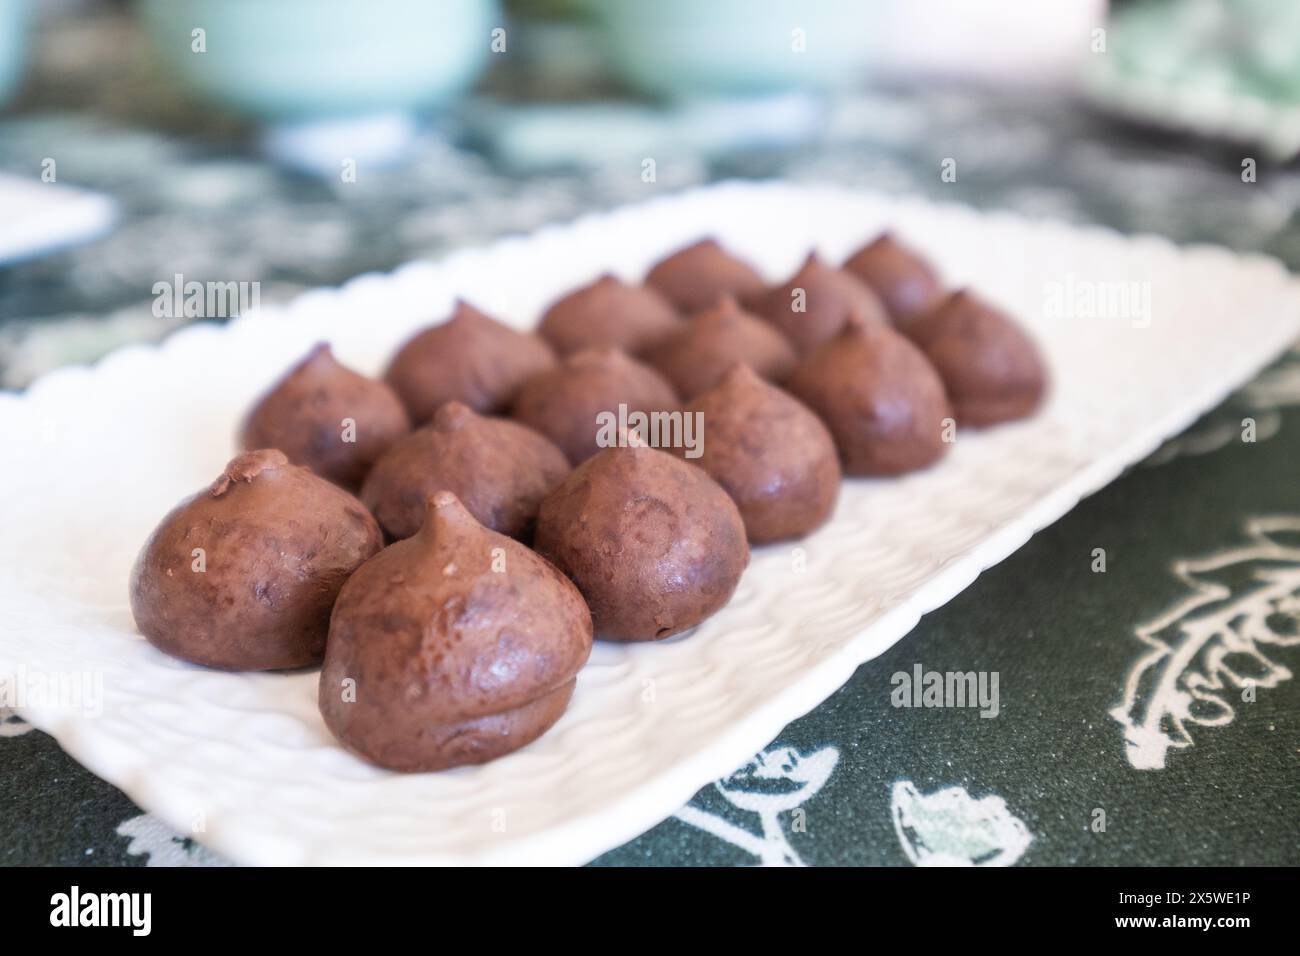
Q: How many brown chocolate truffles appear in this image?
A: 15